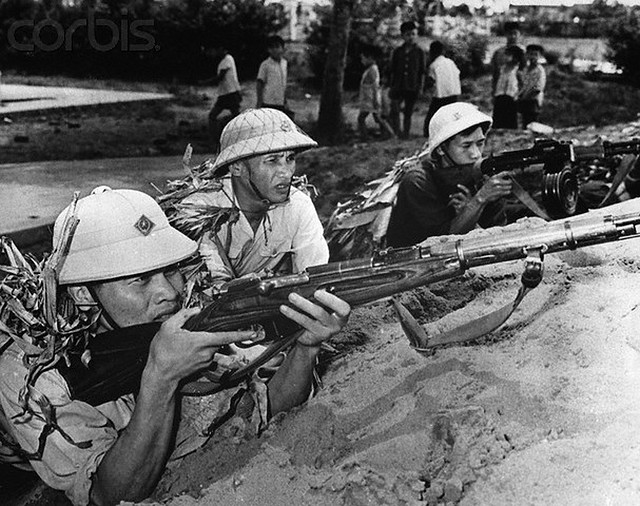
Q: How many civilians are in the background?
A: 8